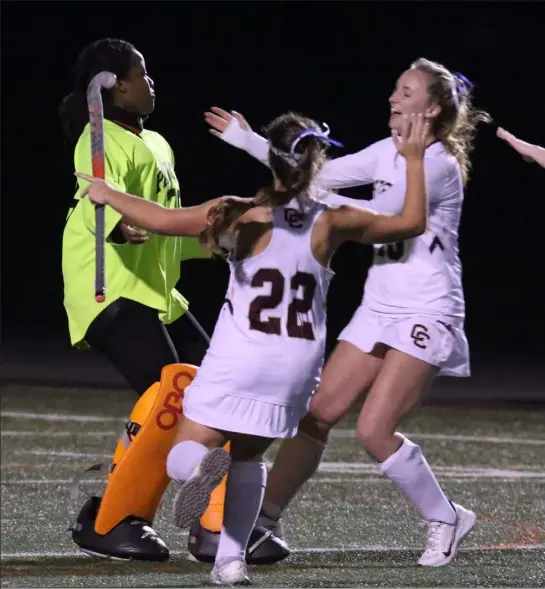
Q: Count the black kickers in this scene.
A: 2